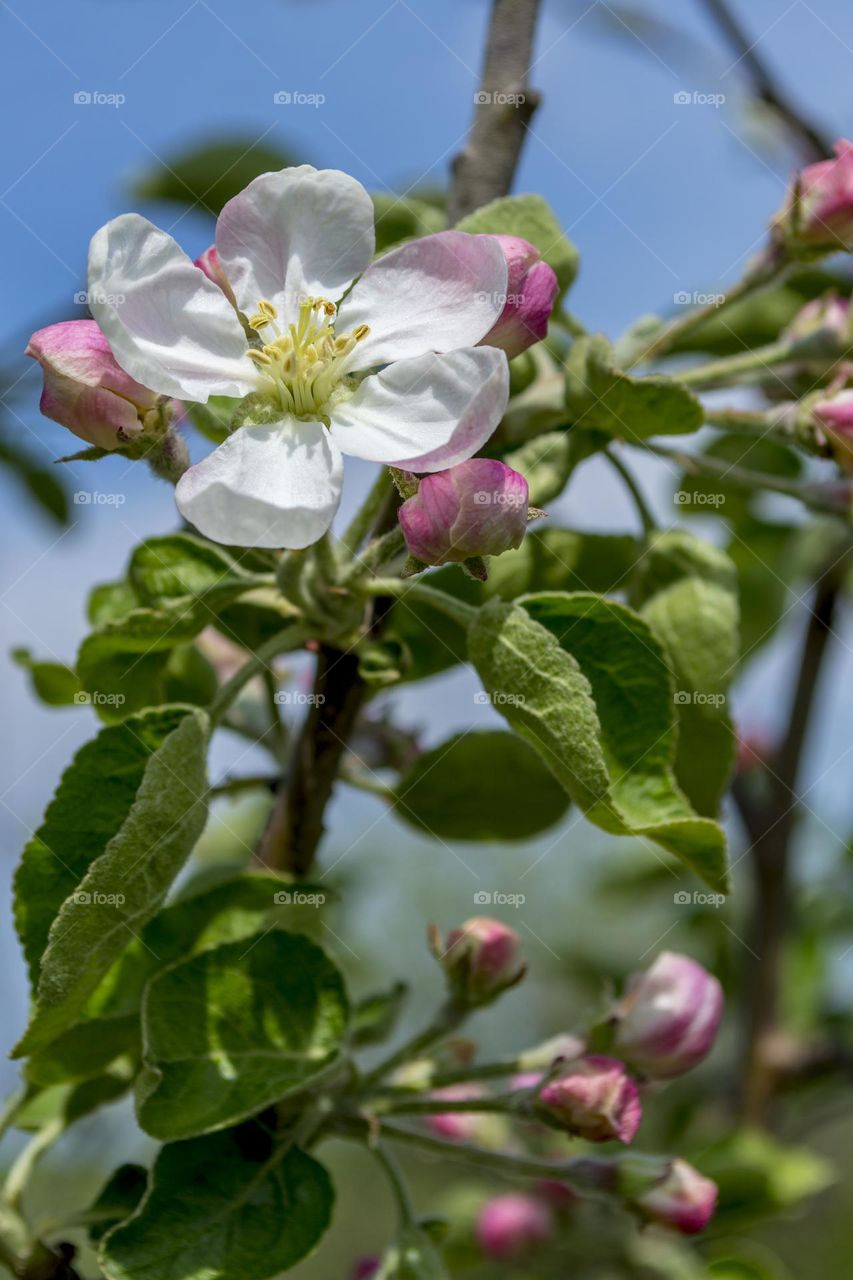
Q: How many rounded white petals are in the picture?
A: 5